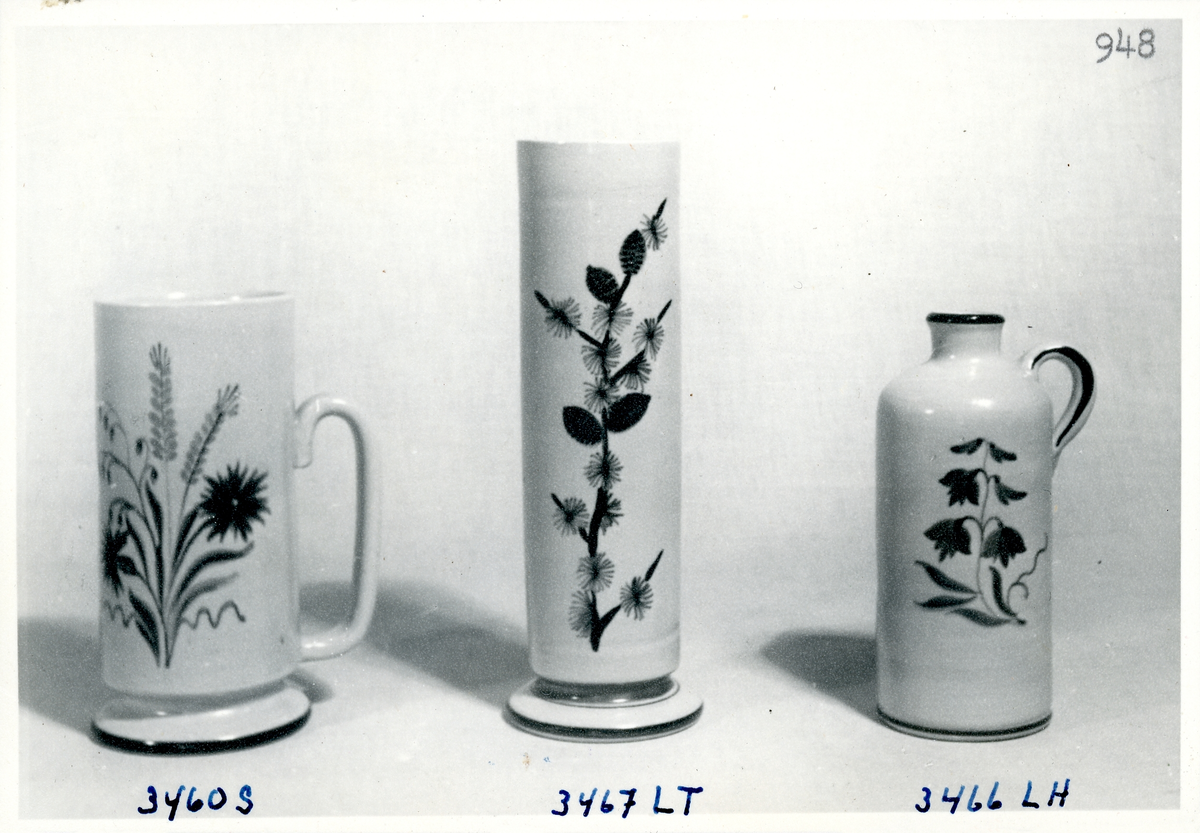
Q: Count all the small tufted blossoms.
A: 13